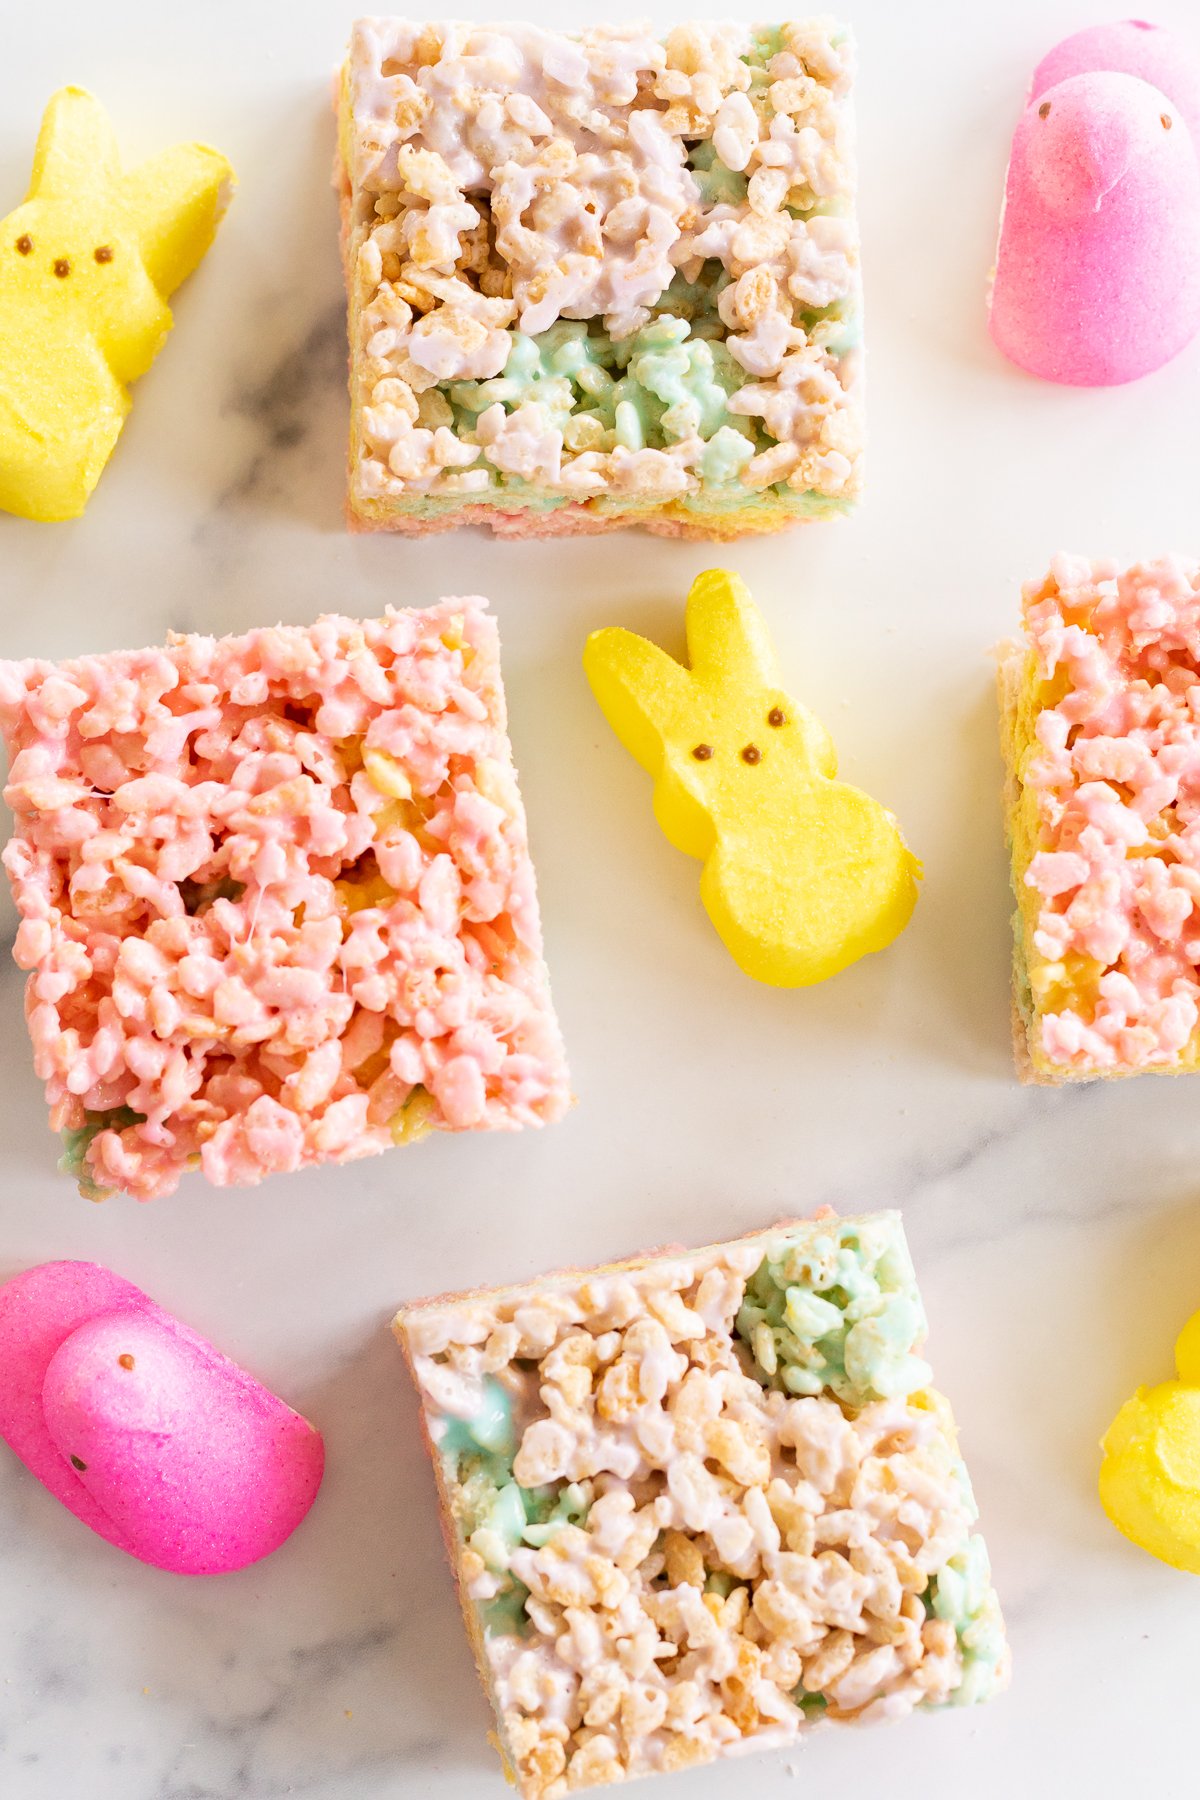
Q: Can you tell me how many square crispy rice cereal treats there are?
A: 4